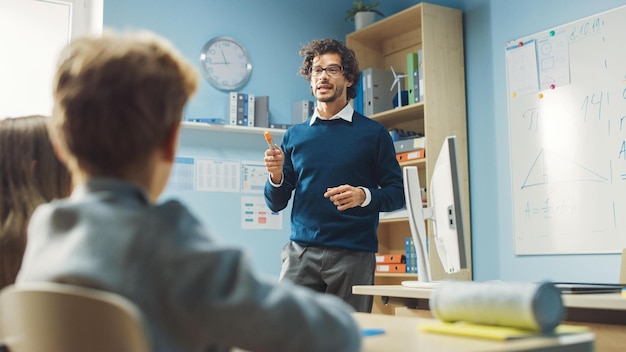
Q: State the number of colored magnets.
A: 5